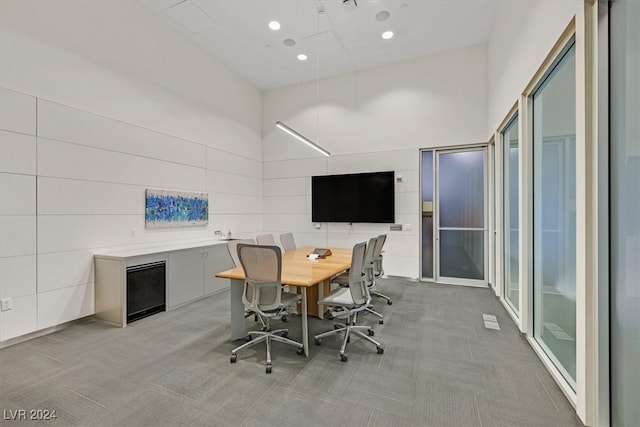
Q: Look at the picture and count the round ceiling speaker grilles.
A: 2